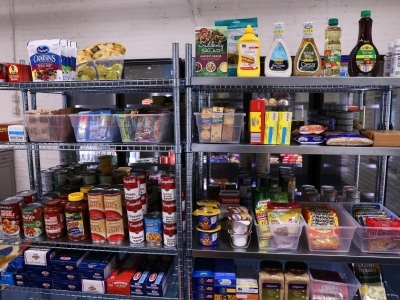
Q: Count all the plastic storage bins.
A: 8